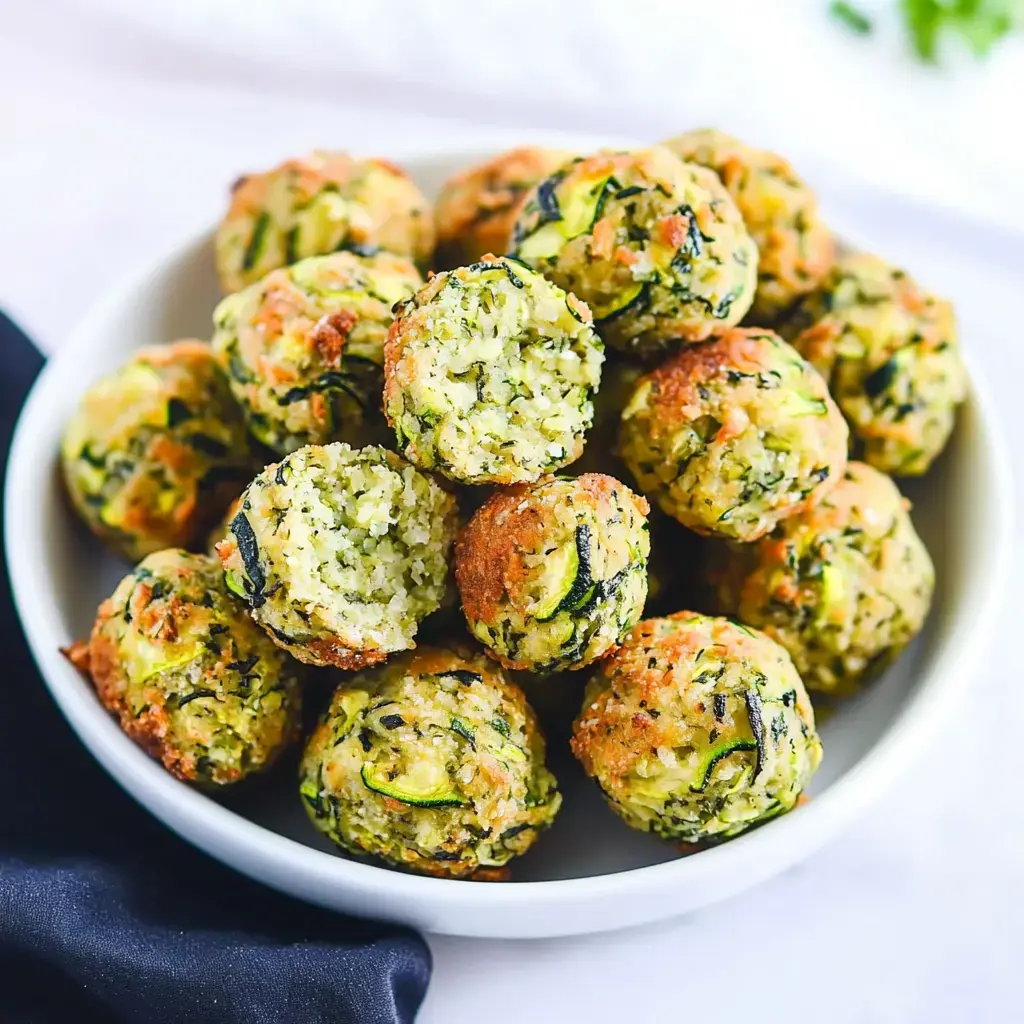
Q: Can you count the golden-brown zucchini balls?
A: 15